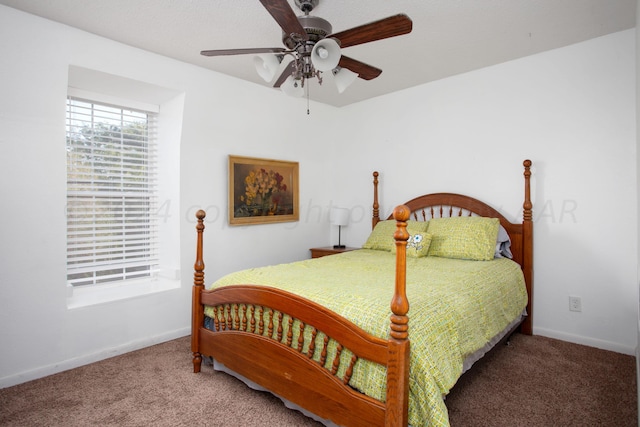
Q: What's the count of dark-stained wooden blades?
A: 5